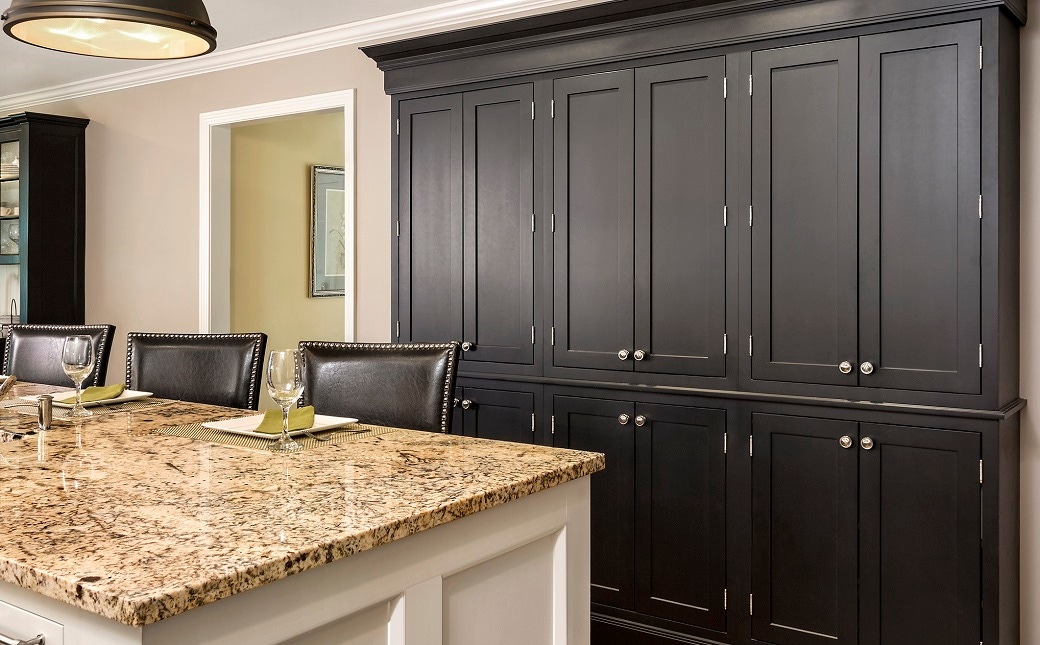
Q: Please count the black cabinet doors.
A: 12